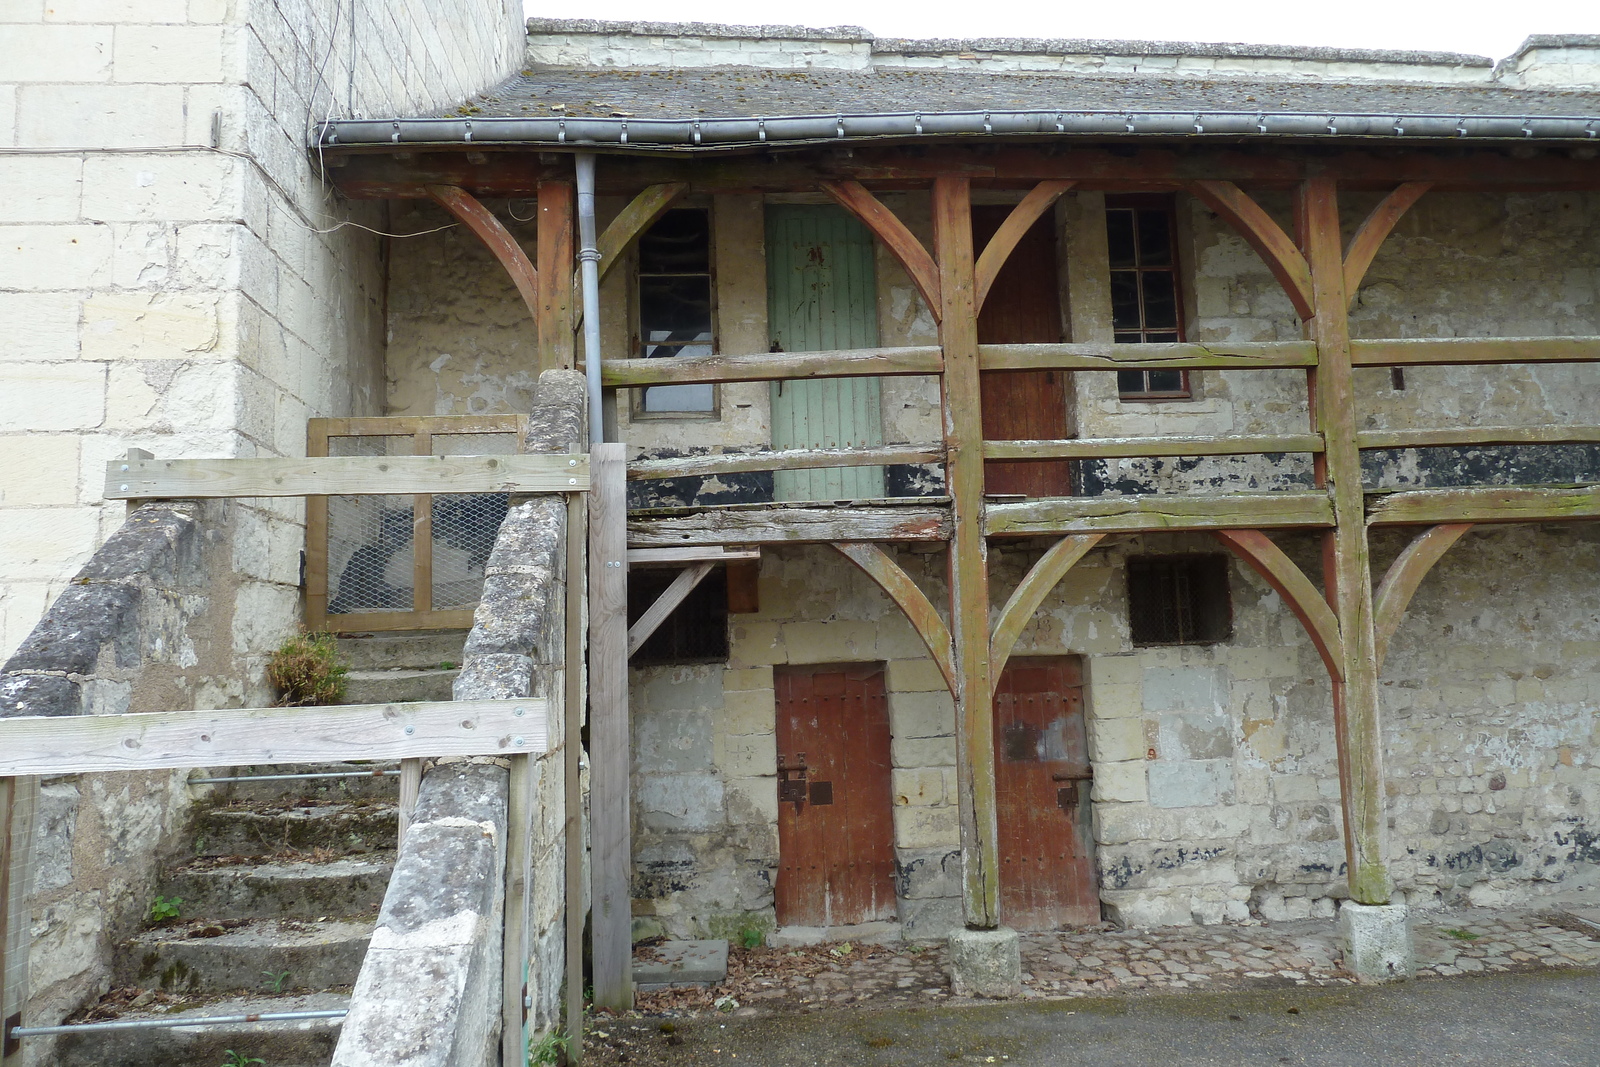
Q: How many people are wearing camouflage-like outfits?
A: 0